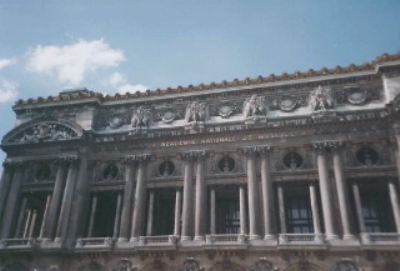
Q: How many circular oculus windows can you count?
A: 6